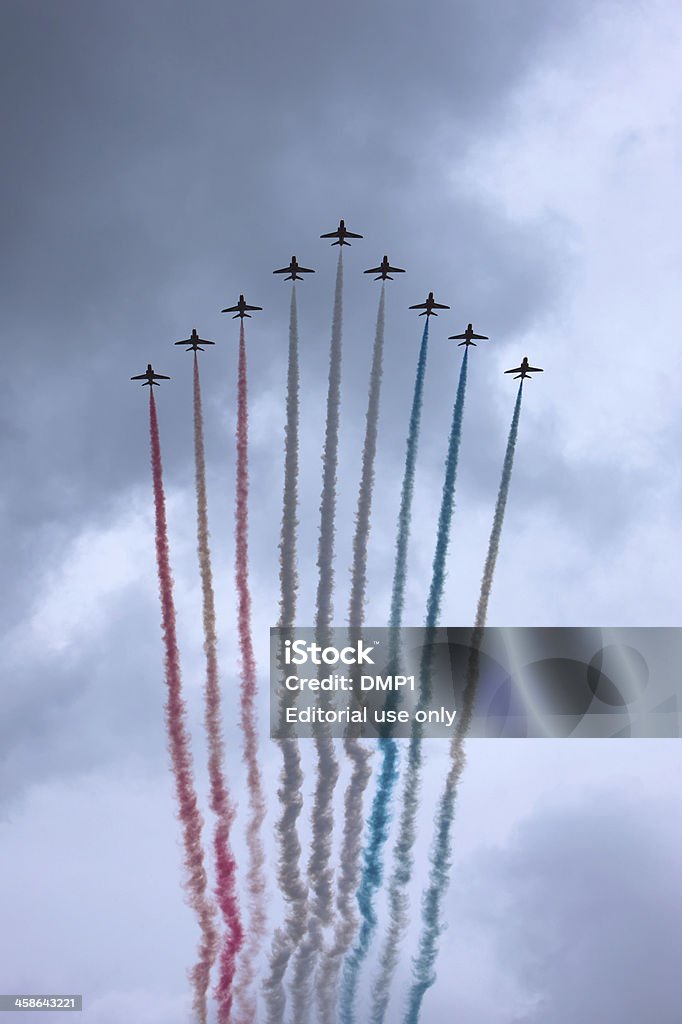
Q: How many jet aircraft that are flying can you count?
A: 9